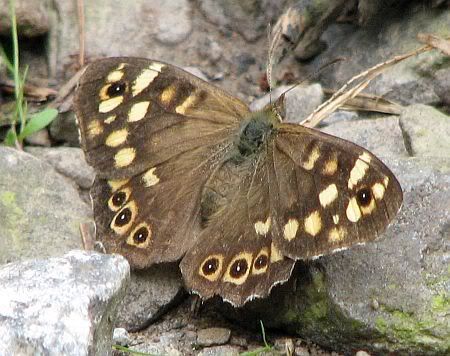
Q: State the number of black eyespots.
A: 8